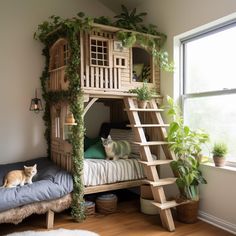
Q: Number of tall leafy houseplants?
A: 1